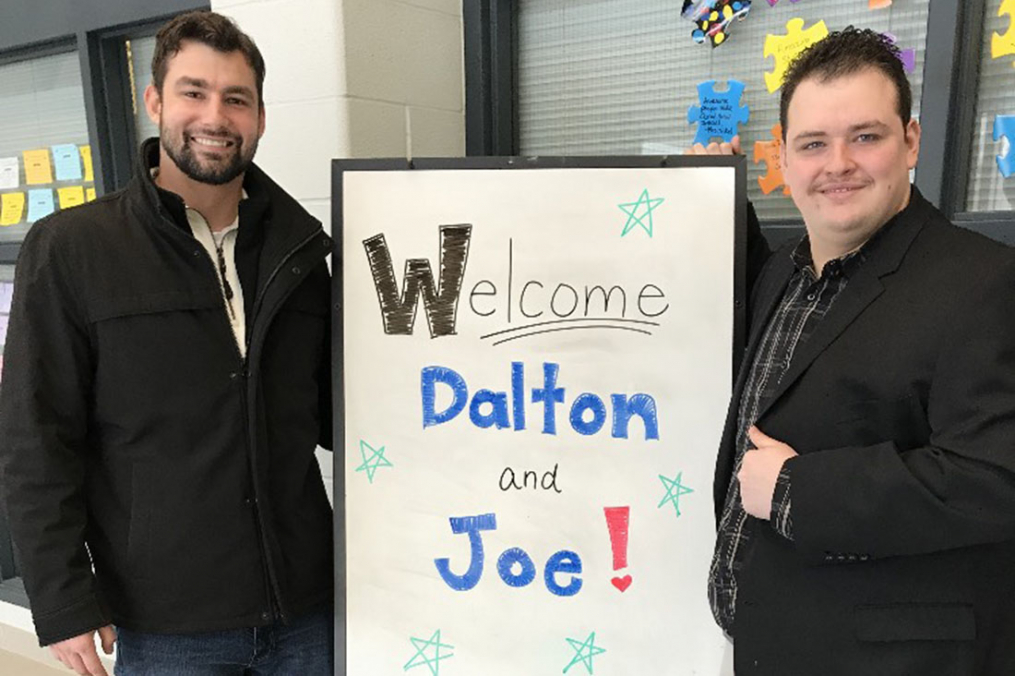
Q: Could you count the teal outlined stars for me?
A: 5